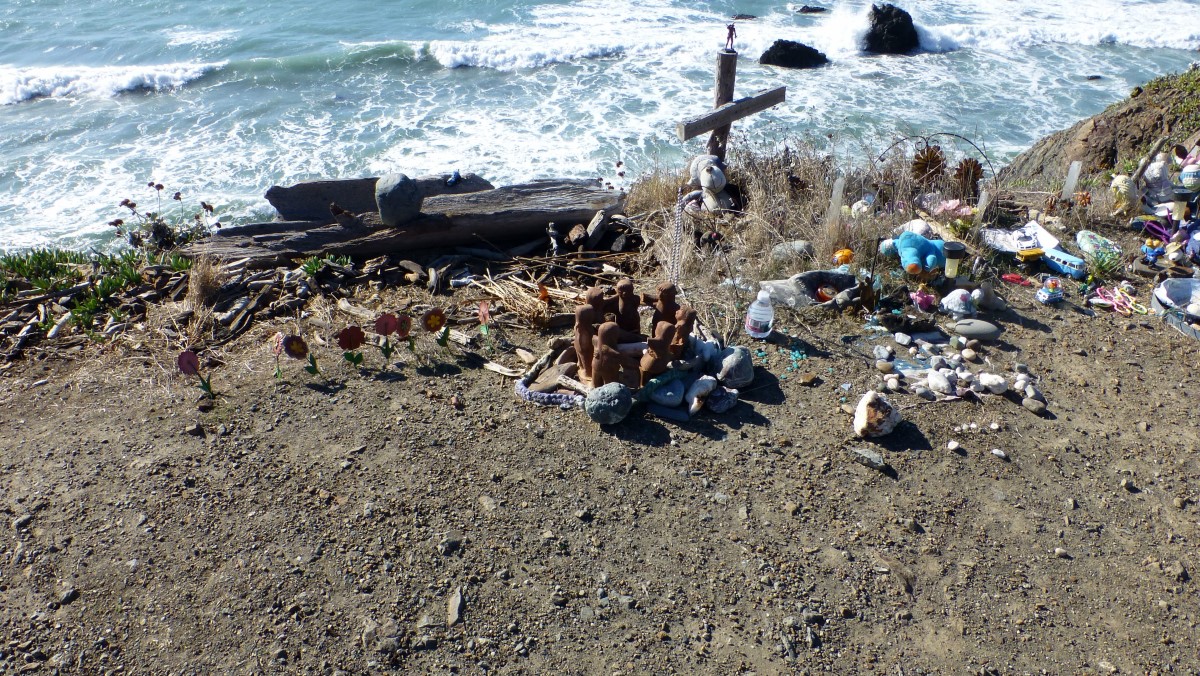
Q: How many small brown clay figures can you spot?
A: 7